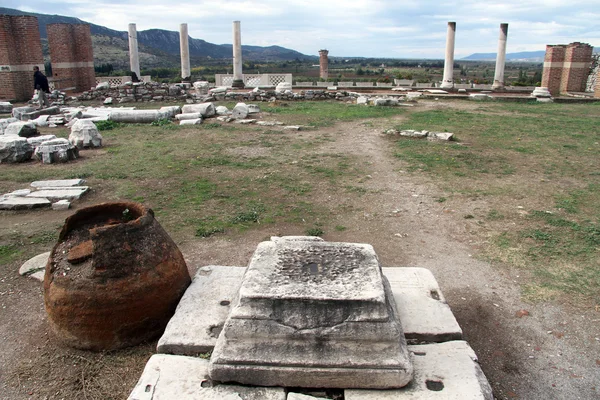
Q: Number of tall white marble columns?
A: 5